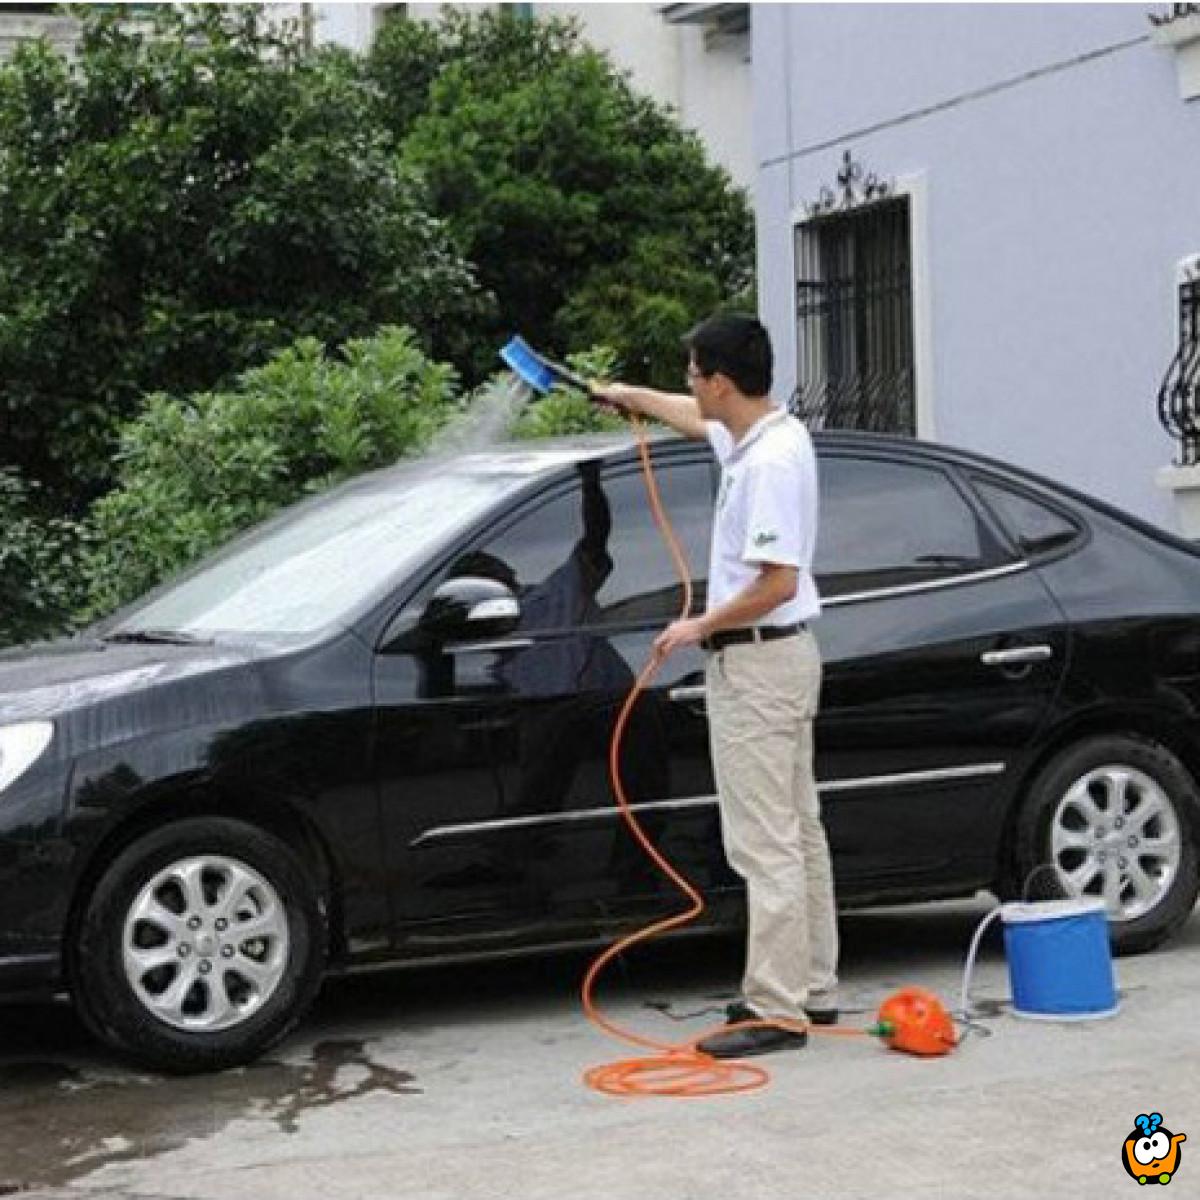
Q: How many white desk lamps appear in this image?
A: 0